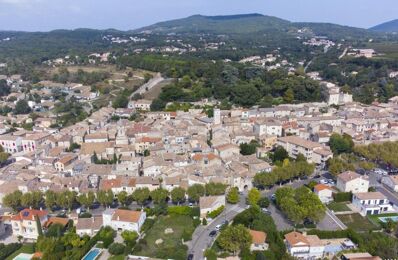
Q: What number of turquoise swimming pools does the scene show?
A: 3